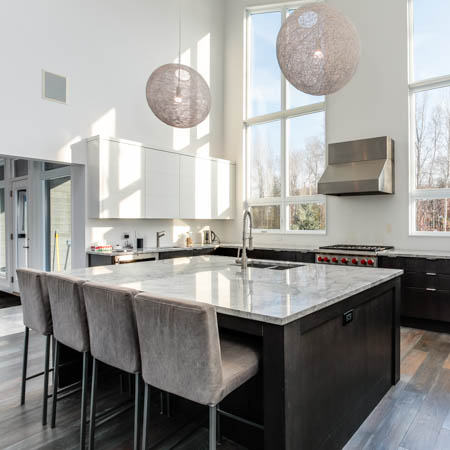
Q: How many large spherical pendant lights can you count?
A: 2